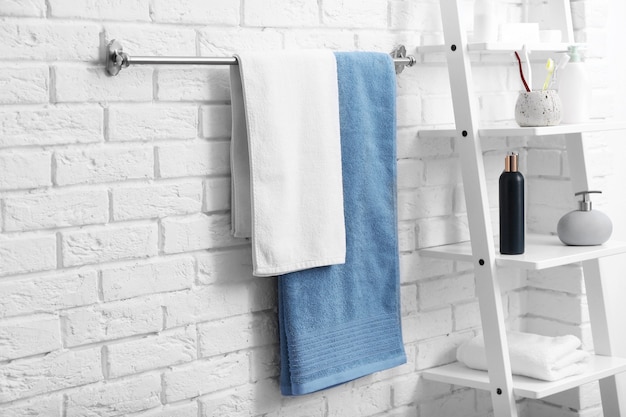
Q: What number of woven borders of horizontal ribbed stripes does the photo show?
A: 1